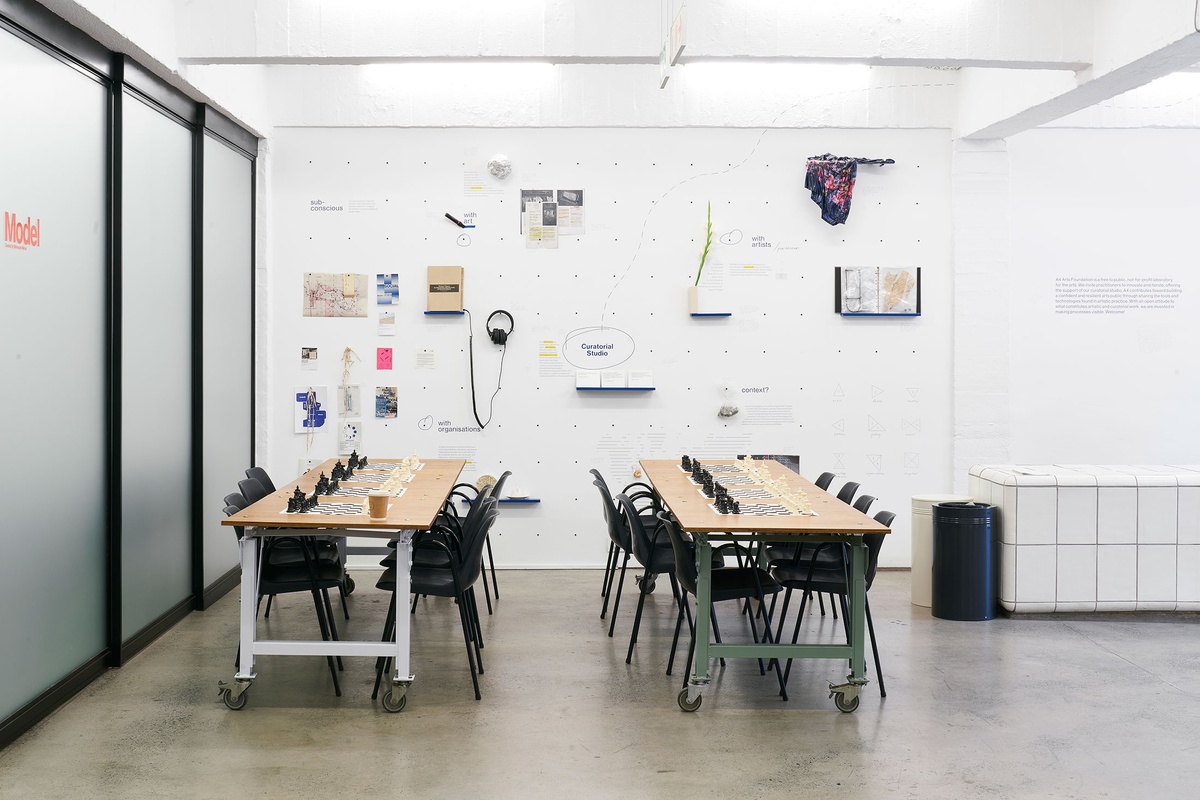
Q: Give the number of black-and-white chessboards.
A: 8